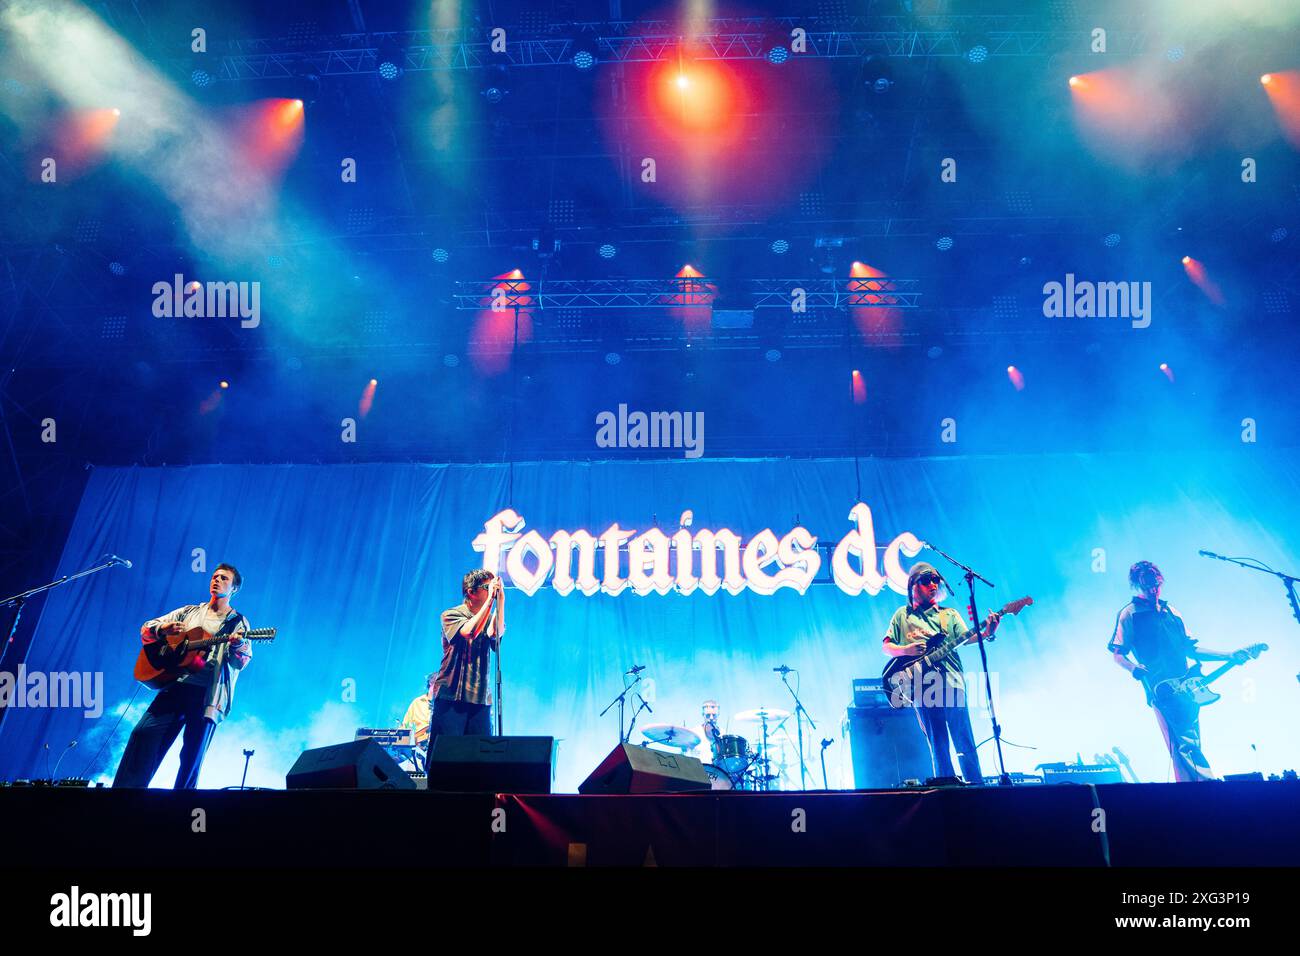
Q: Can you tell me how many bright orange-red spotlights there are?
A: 15